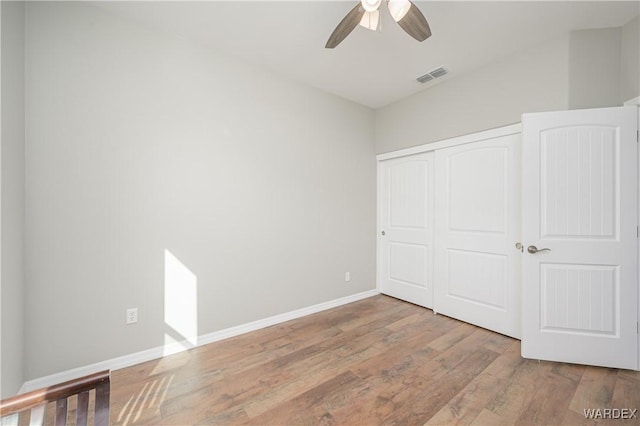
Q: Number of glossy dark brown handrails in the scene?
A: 1